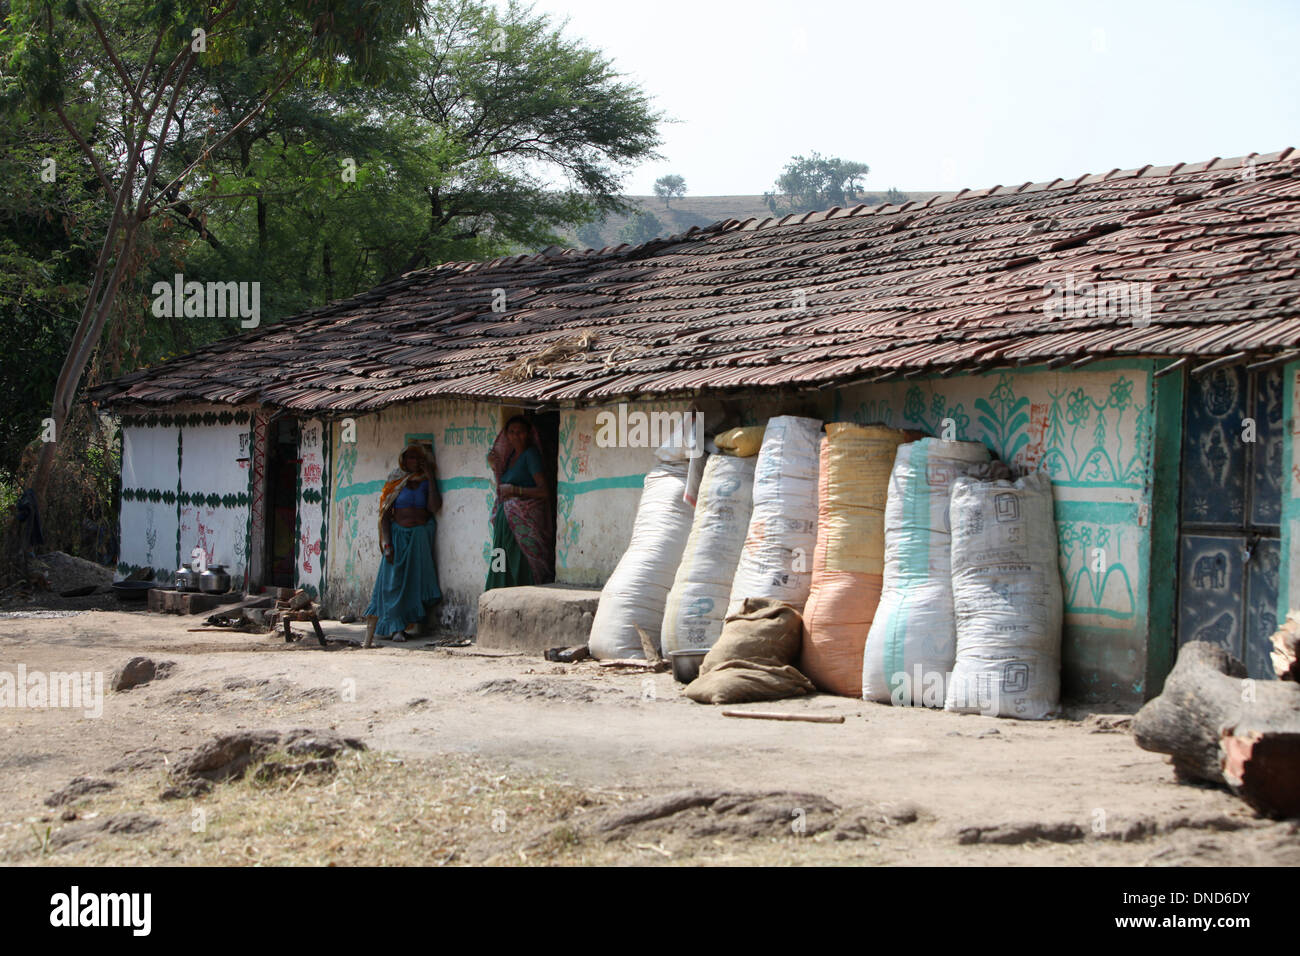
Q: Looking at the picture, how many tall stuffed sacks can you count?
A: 6